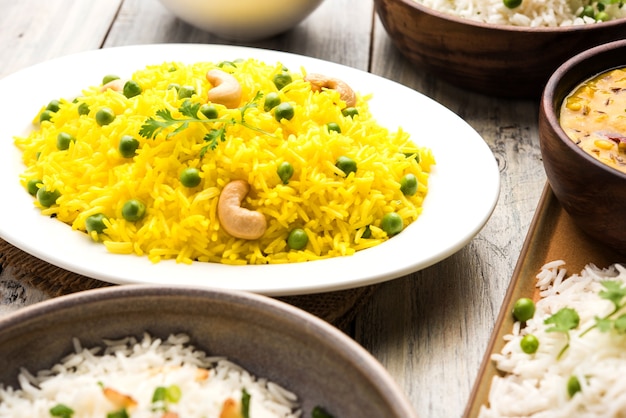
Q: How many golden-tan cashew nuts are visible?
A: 4